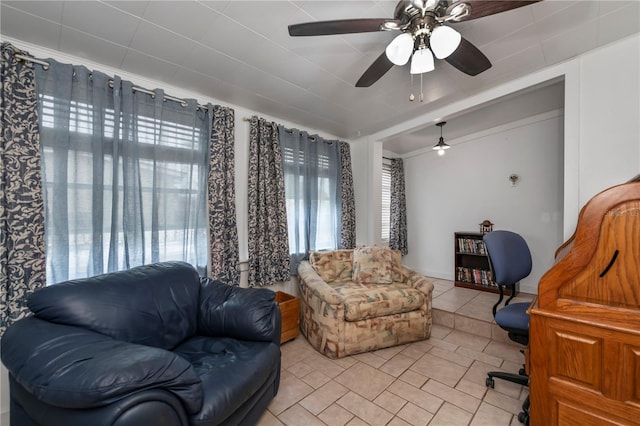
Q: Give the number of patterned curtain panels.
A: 5